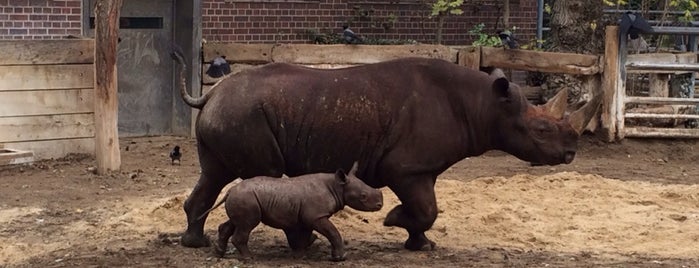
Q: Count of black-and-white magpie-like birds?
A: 5